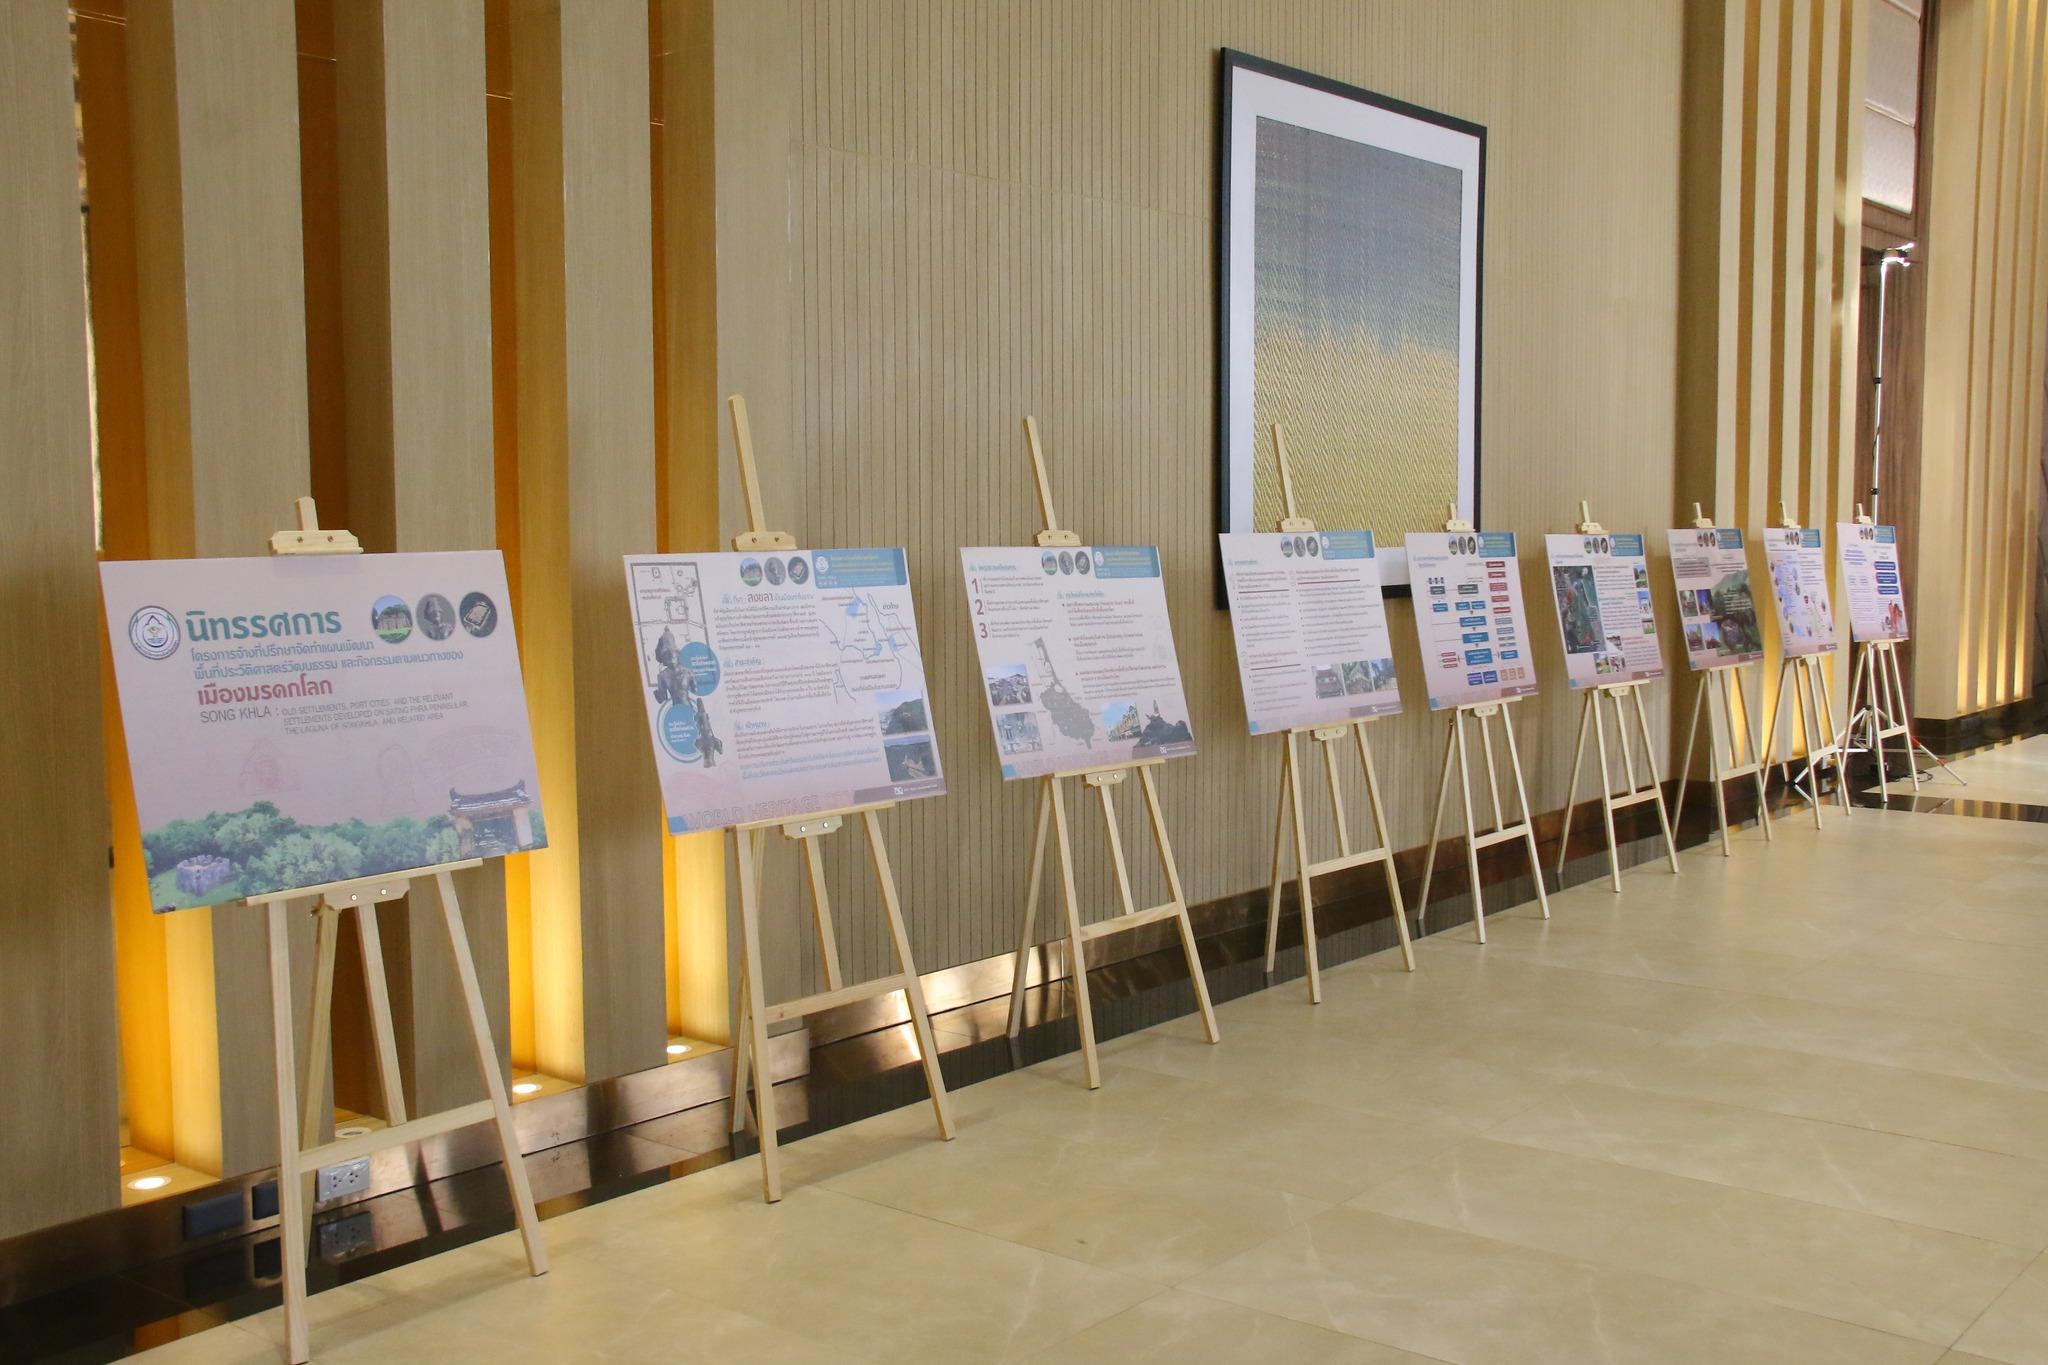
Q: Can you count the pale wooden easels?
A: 9